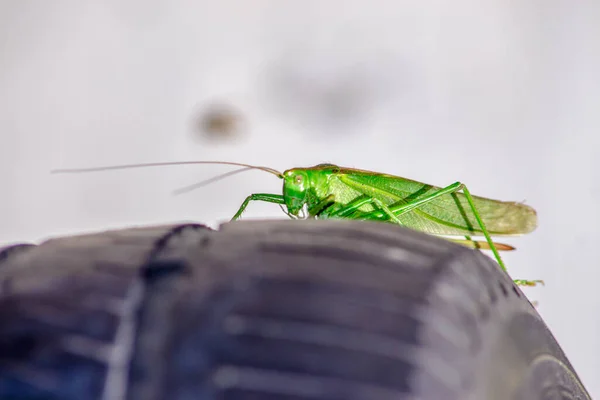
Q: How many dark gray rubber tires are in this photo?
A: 1